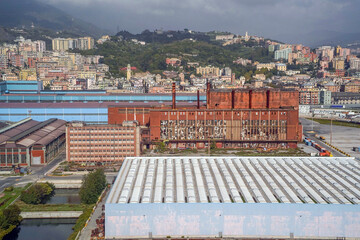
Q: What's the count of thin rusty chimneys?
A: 3